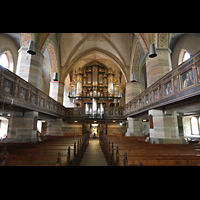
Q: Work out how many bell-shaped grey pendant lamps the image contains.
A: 4